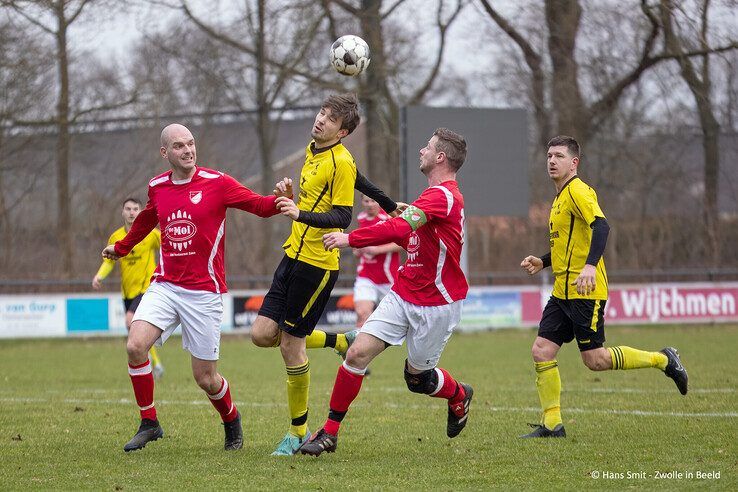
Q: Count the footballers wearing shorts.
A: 6